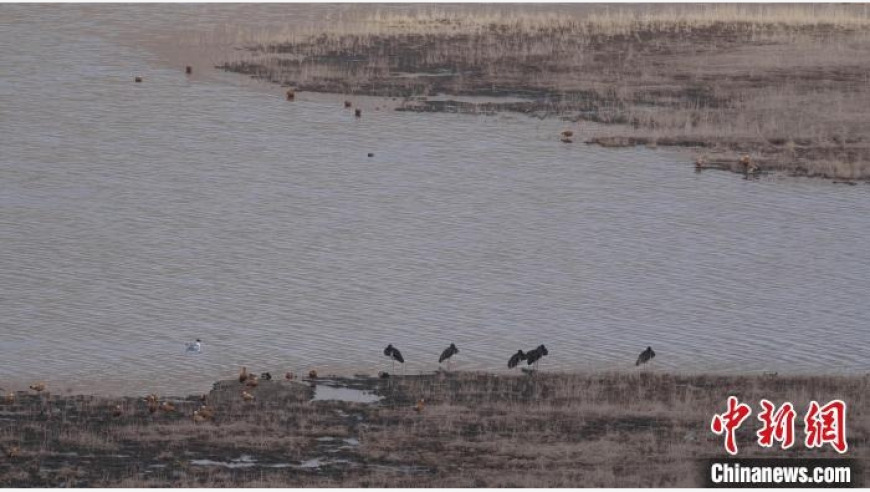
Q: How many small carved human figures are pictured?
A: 0